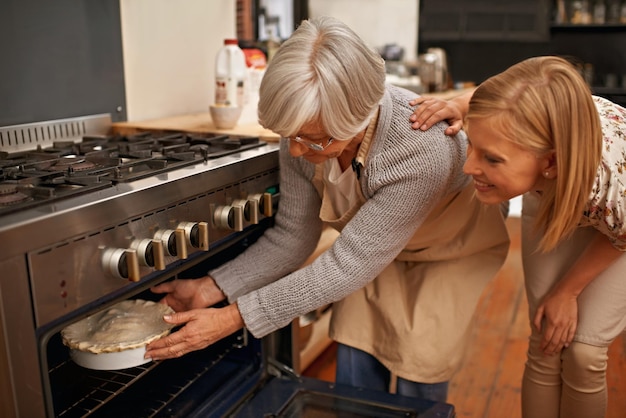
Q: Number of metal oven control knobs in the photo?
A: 7